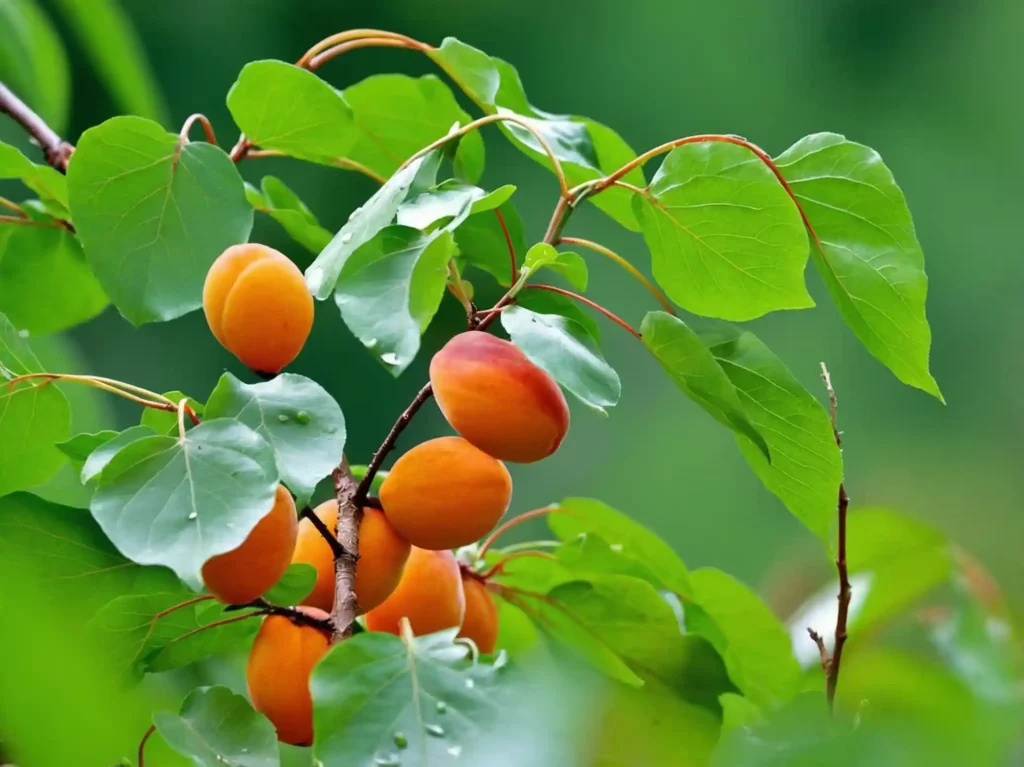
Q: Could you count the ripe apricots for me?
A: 8